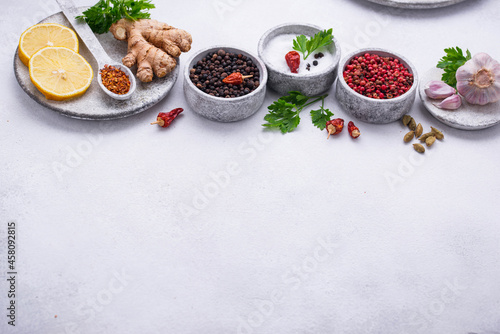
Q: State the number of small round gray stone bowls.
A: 3